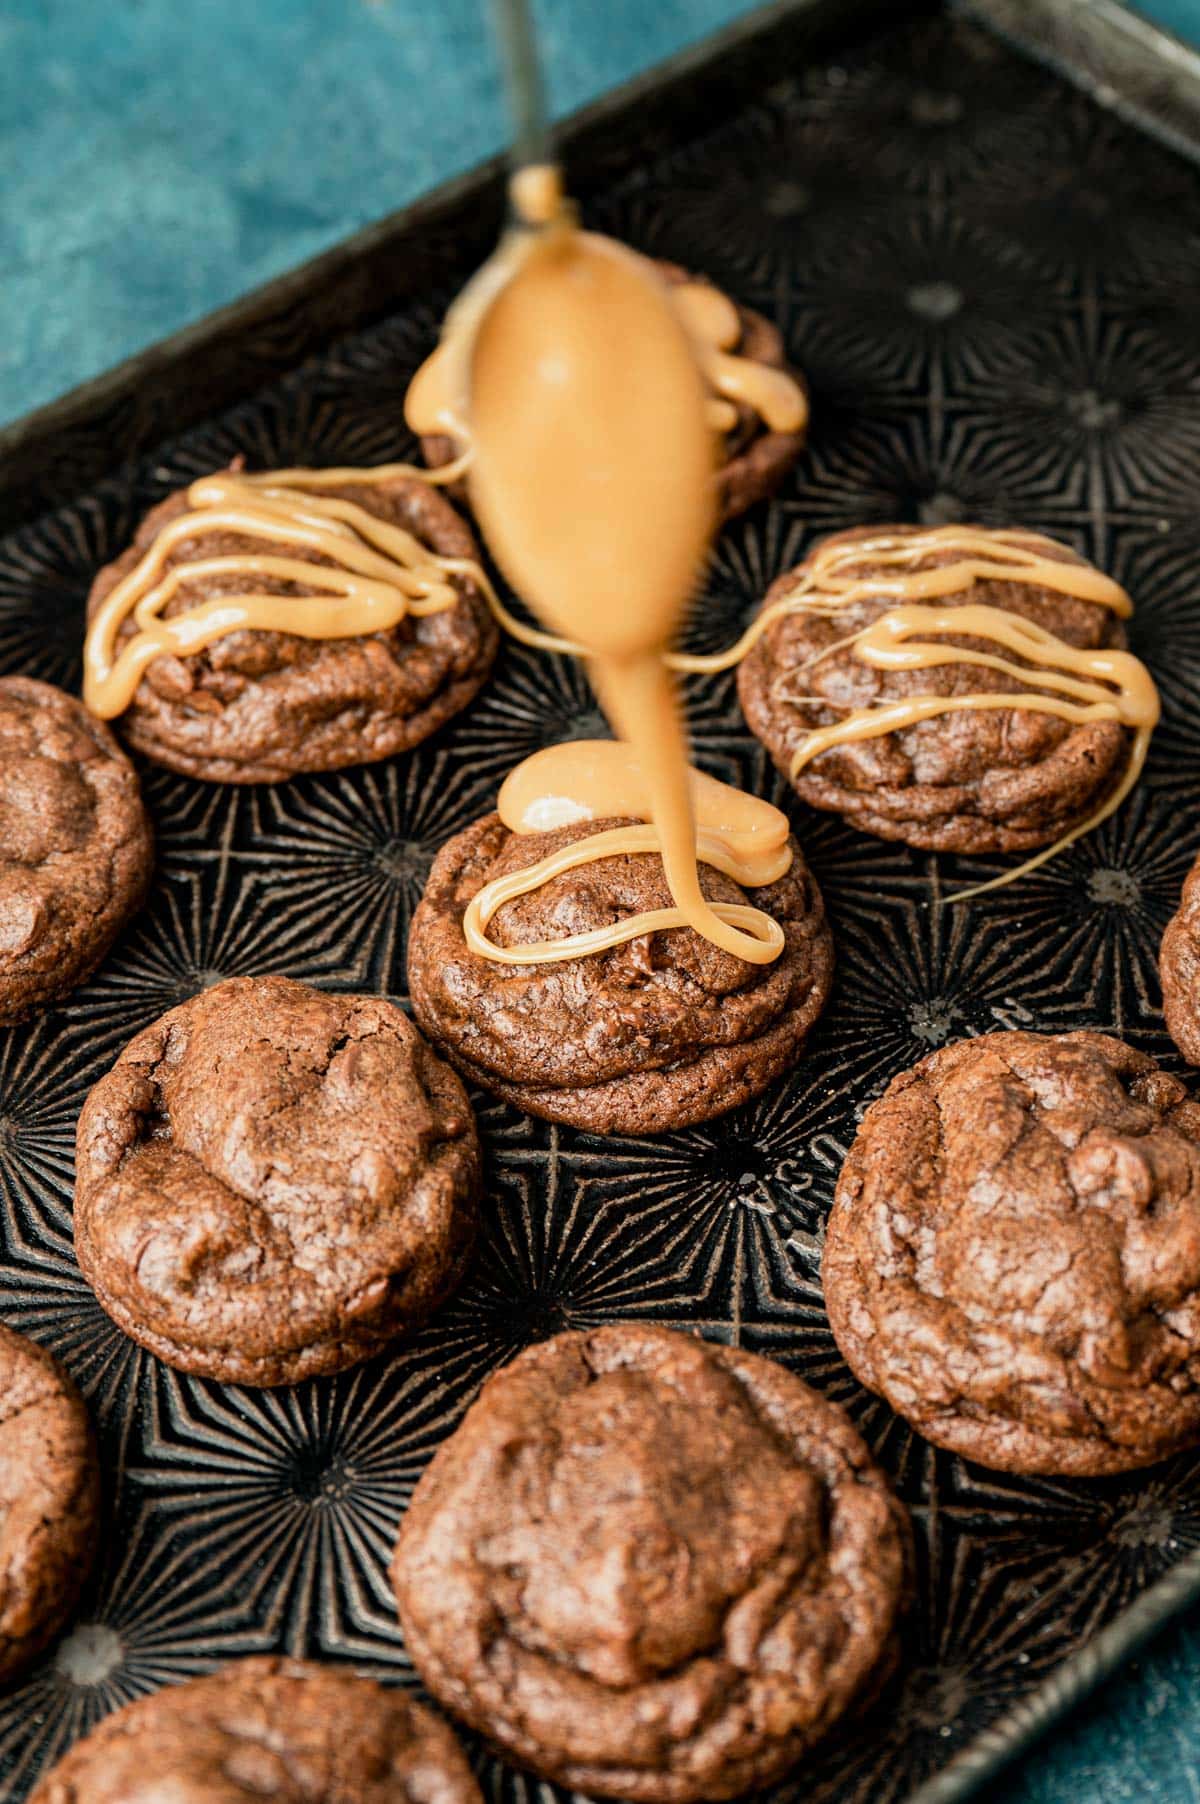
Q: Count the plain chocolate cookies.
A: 7